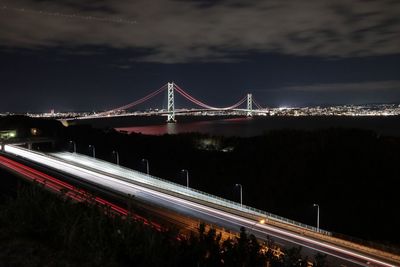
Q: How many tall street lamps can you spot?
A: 7